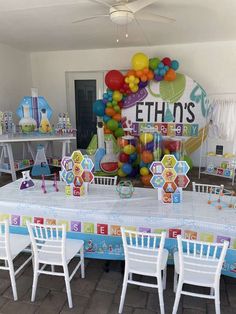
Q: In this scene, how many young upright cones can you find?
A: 0